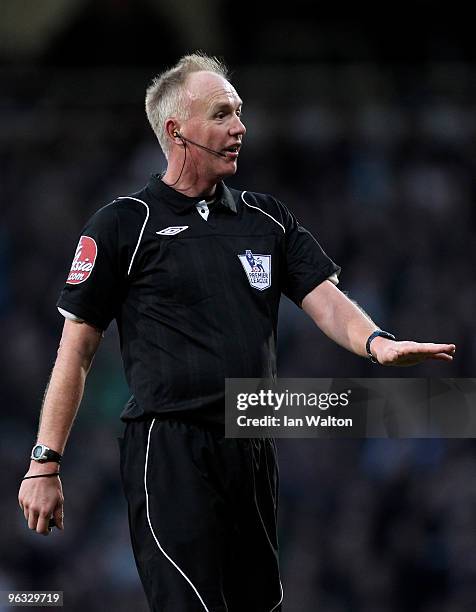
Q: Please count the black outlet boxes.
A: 0